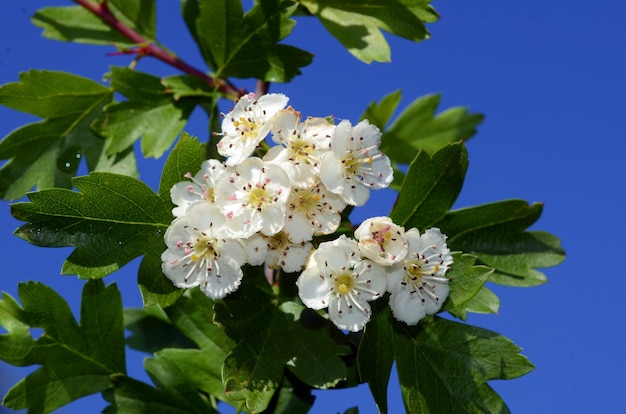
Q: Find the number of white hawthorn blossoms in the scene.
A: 11